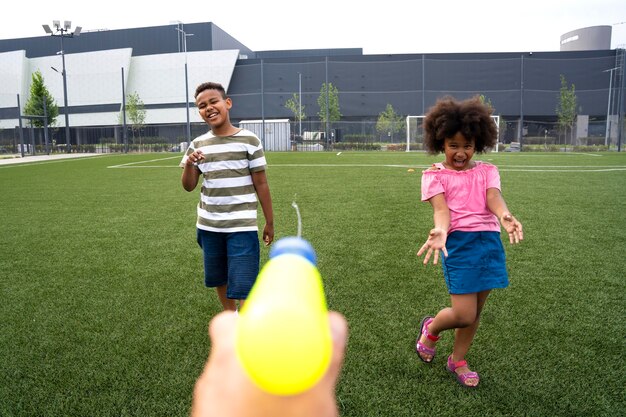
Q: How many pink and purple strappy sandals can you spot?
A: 2